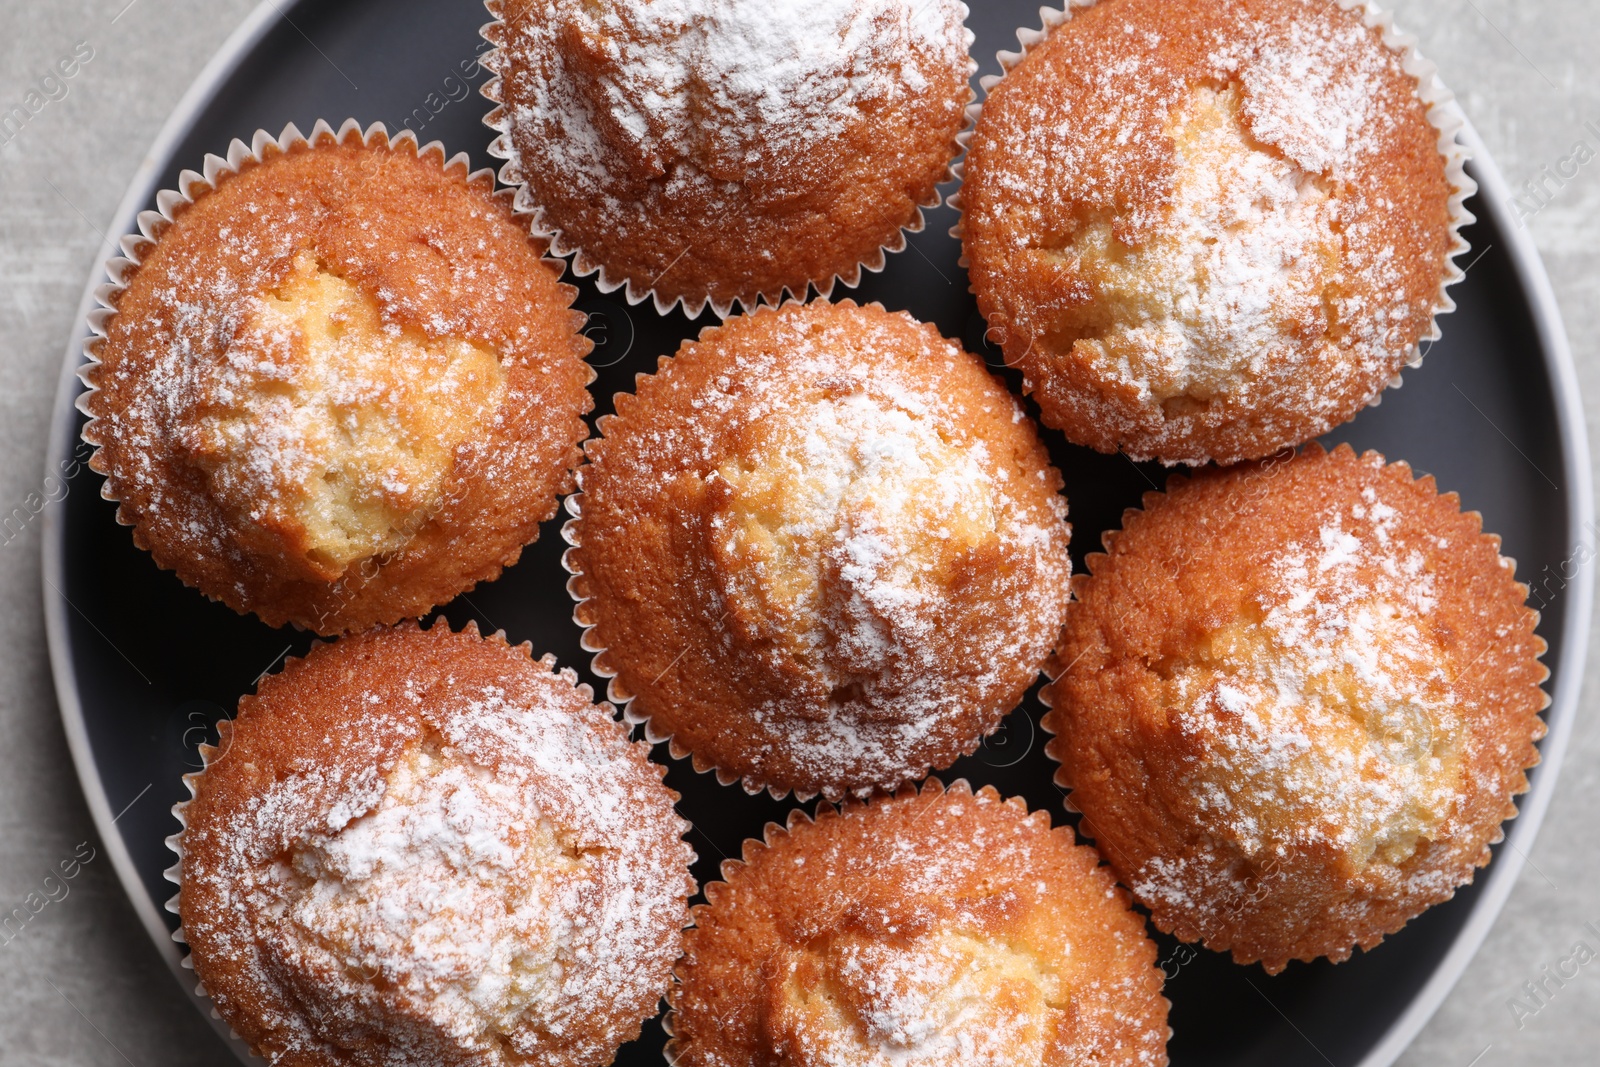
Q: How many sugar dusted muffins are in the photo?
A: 7